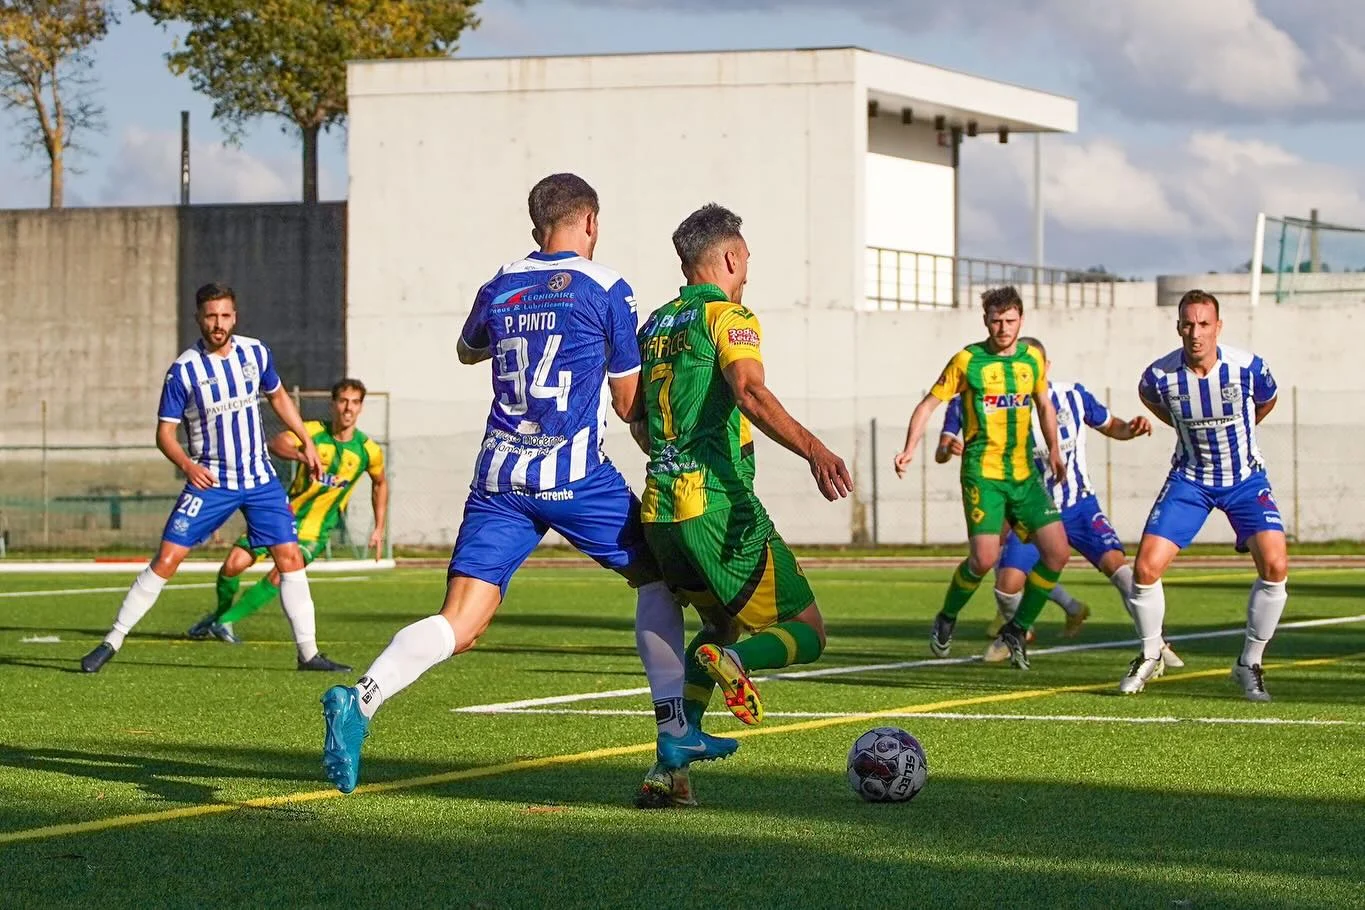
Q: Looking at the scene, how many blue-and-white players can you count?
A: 4